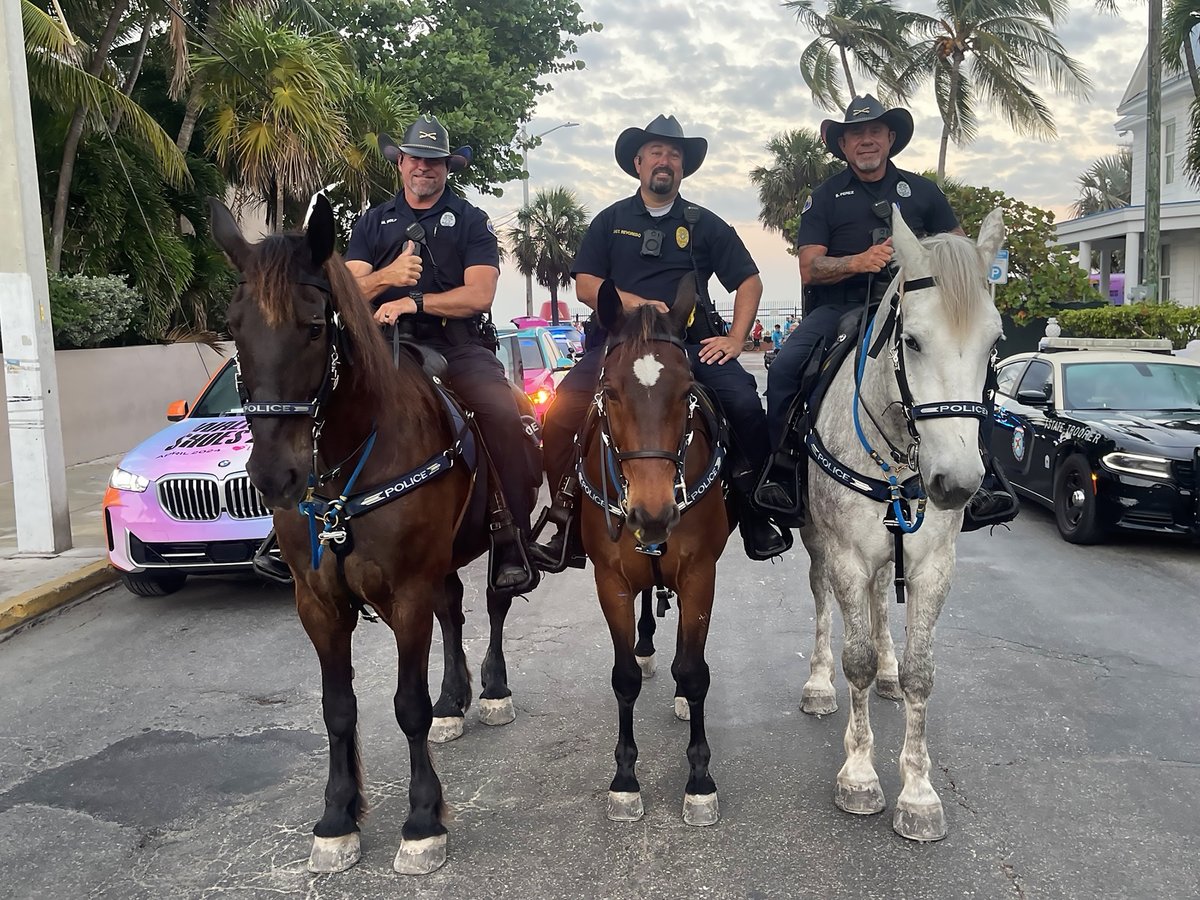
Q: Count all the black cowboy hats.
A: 3